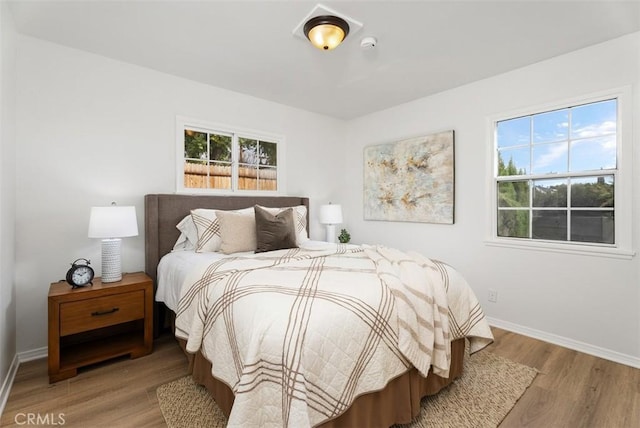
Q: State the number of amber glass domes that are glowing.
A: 1